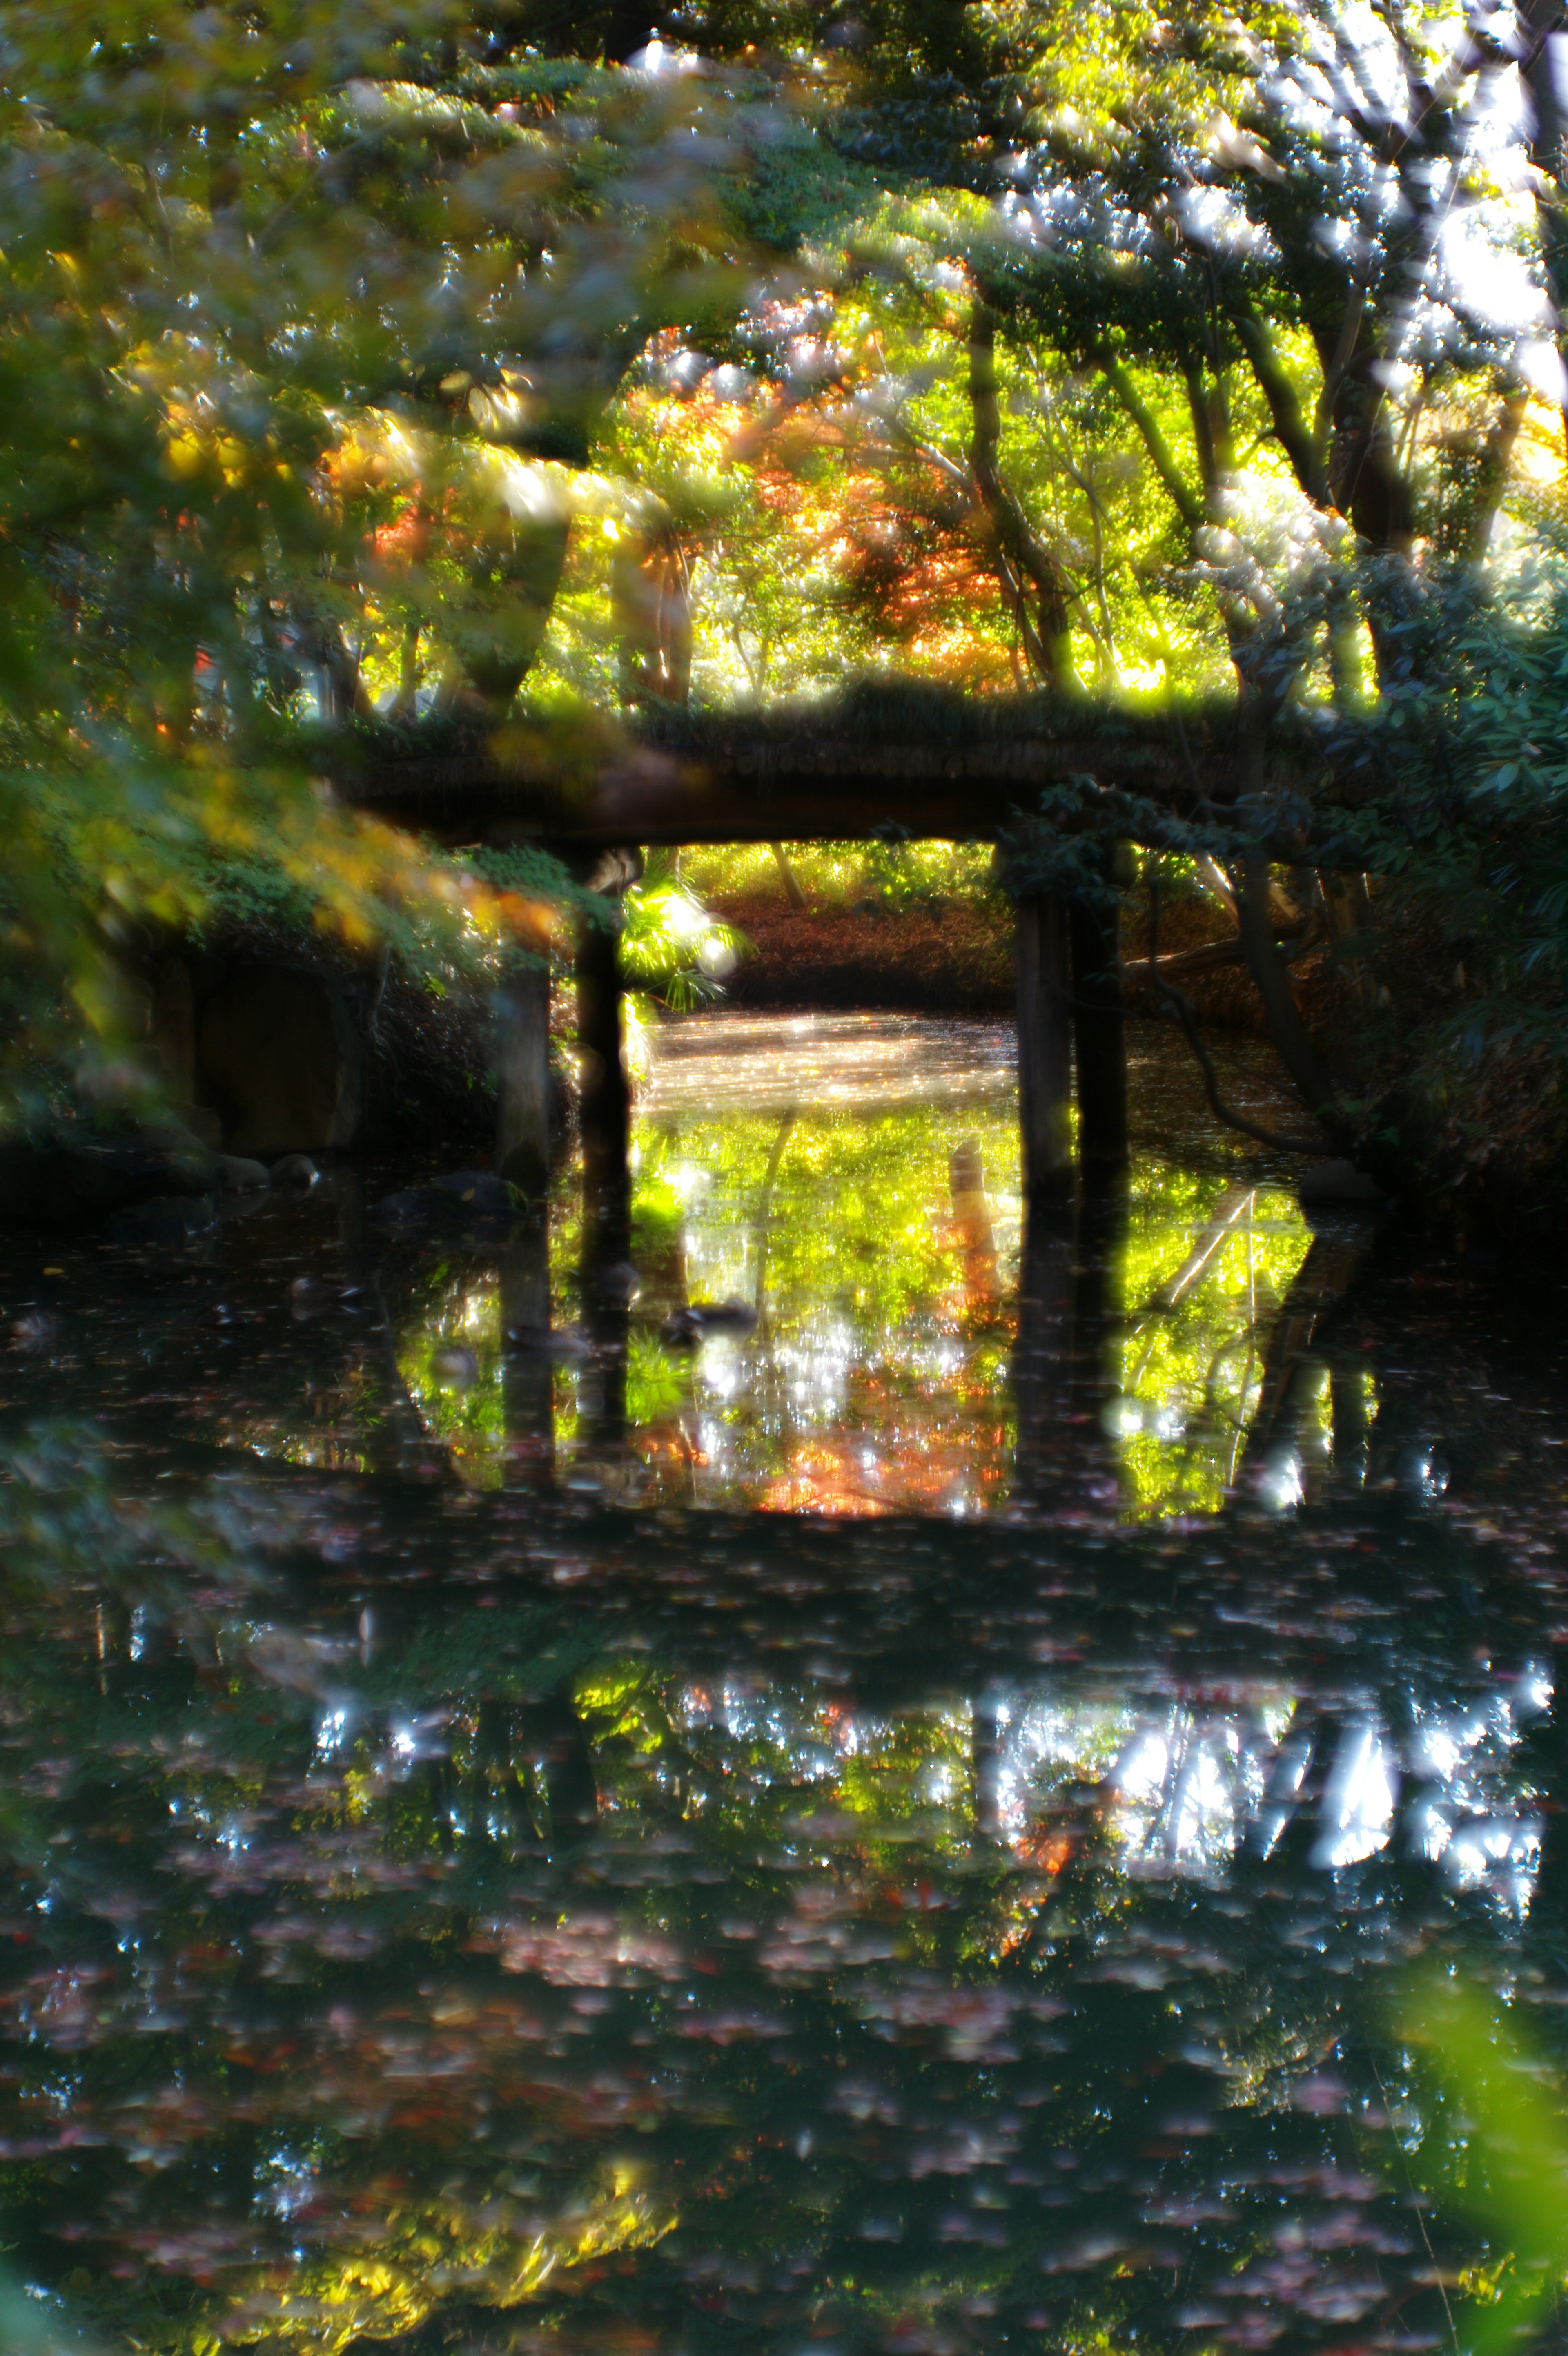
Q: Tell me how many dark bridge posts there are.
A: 4